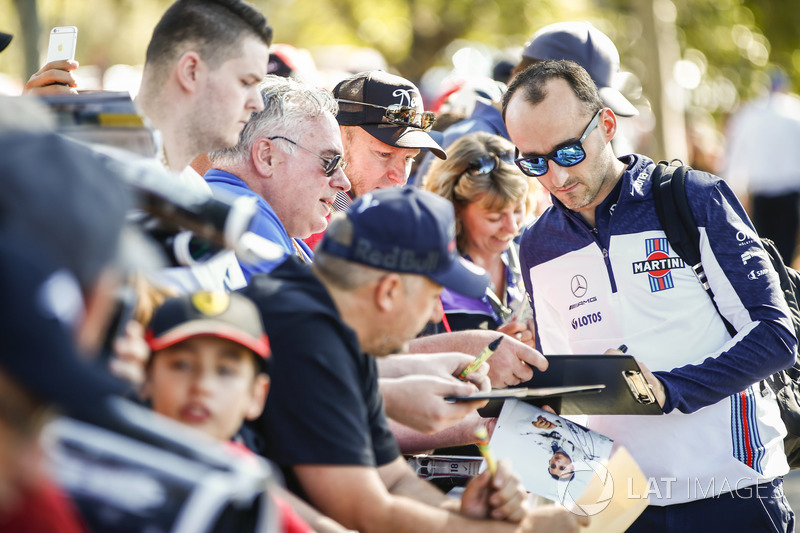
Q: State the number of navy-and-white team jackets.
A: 1